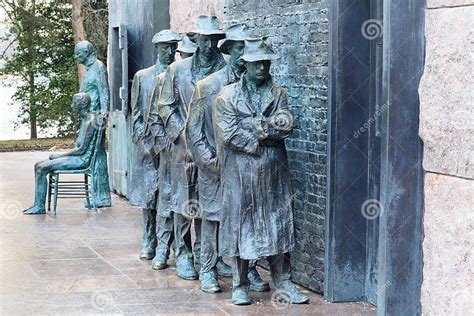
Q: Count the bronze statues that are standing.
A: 6